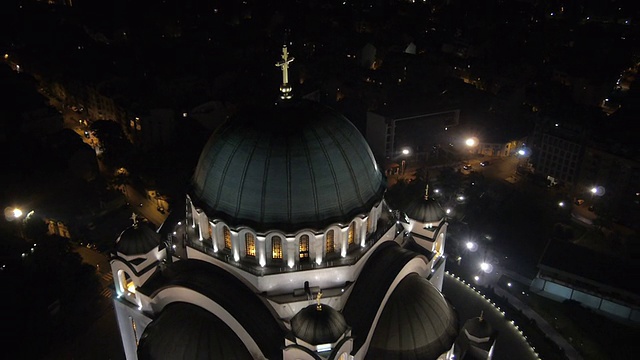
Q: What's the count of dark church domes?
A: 7